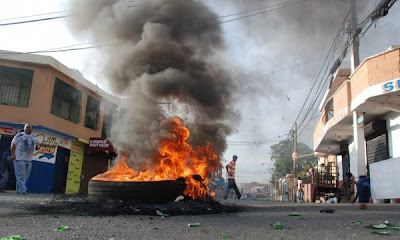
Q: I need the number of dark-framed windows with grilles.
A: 3